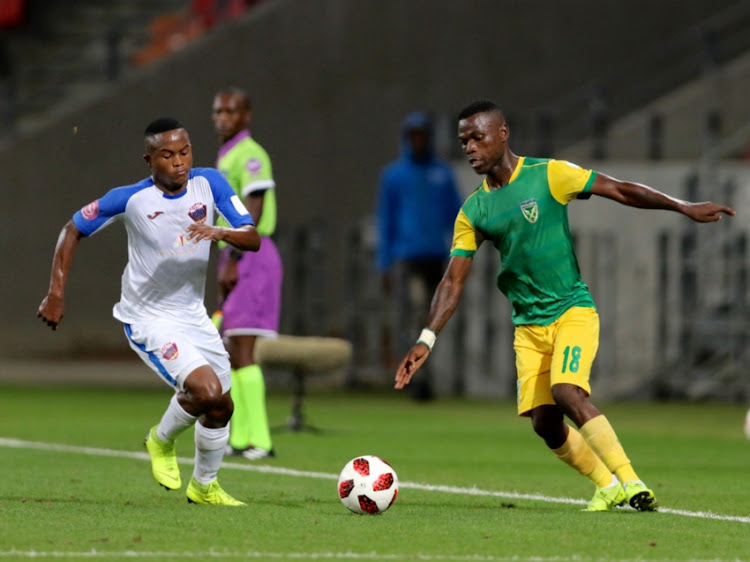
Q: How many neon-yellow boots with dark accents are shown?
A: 4